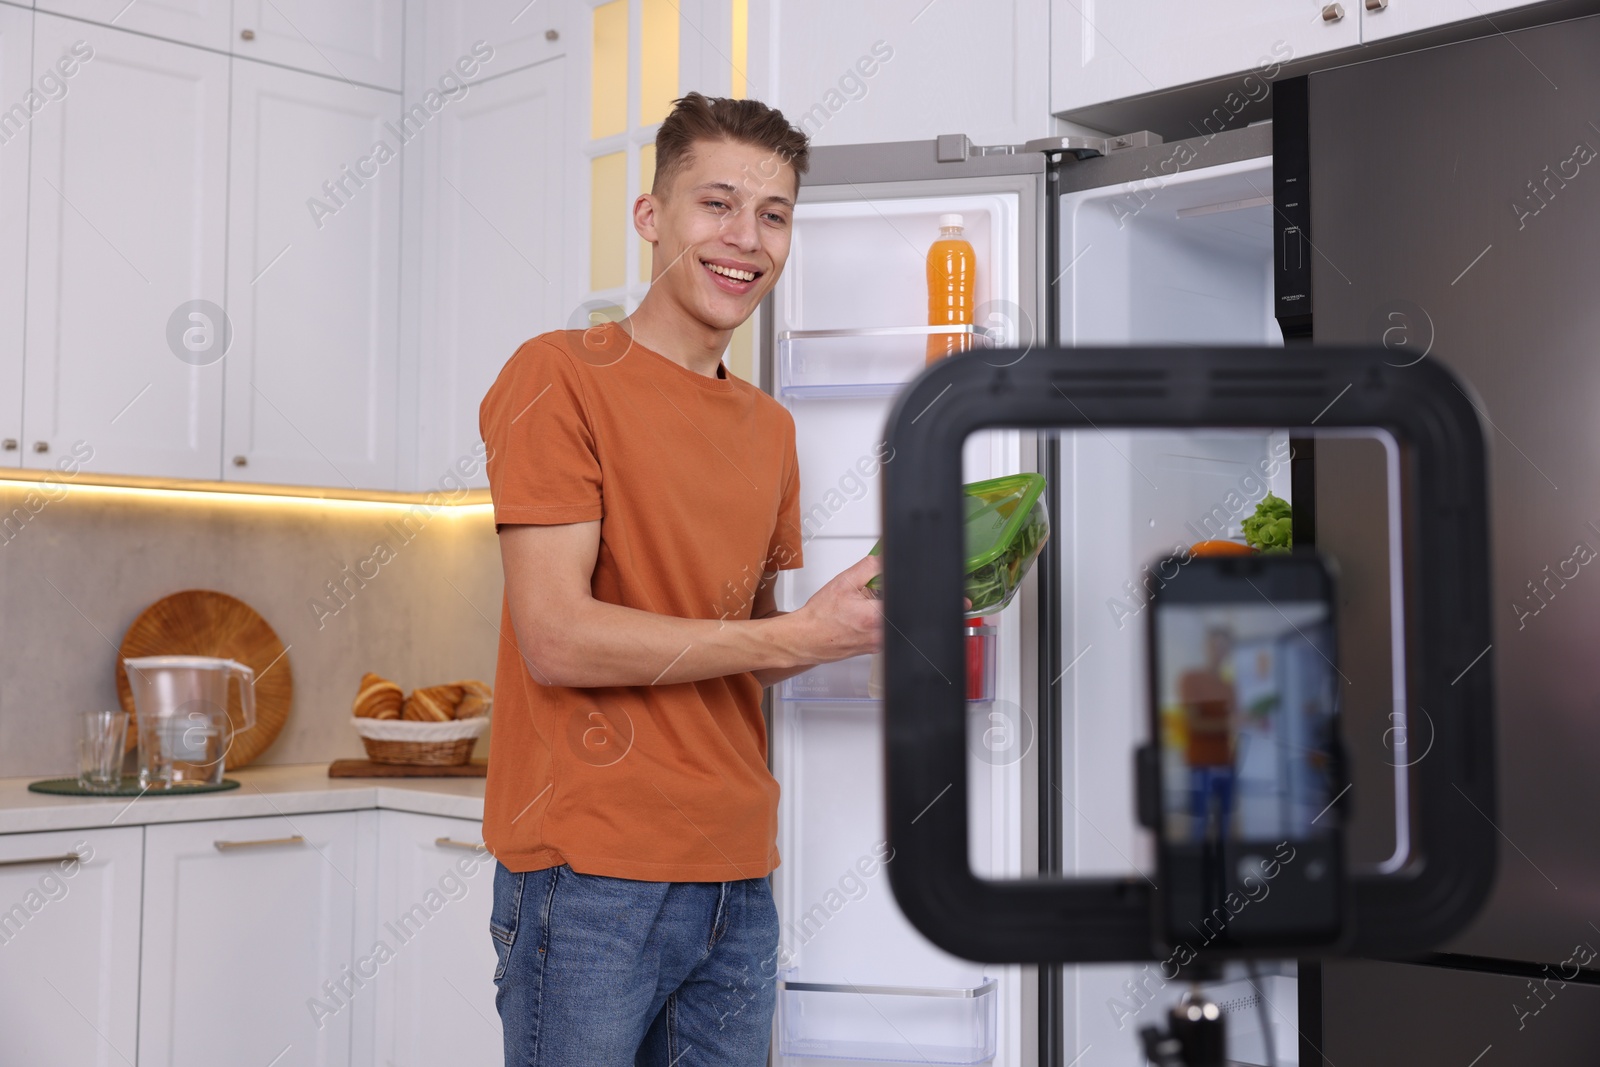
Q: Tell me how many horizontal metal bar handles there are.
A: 3